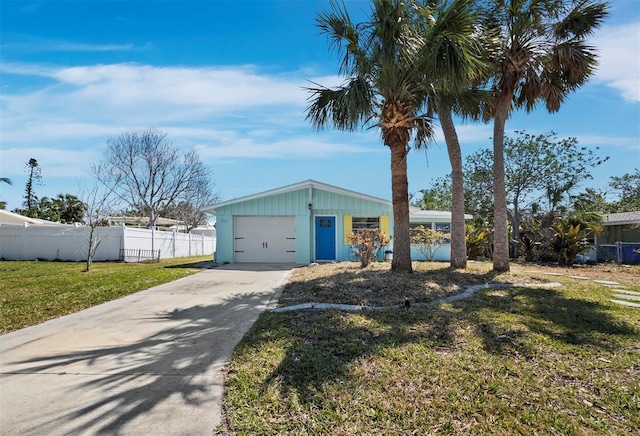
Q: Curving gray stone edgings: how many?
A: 1